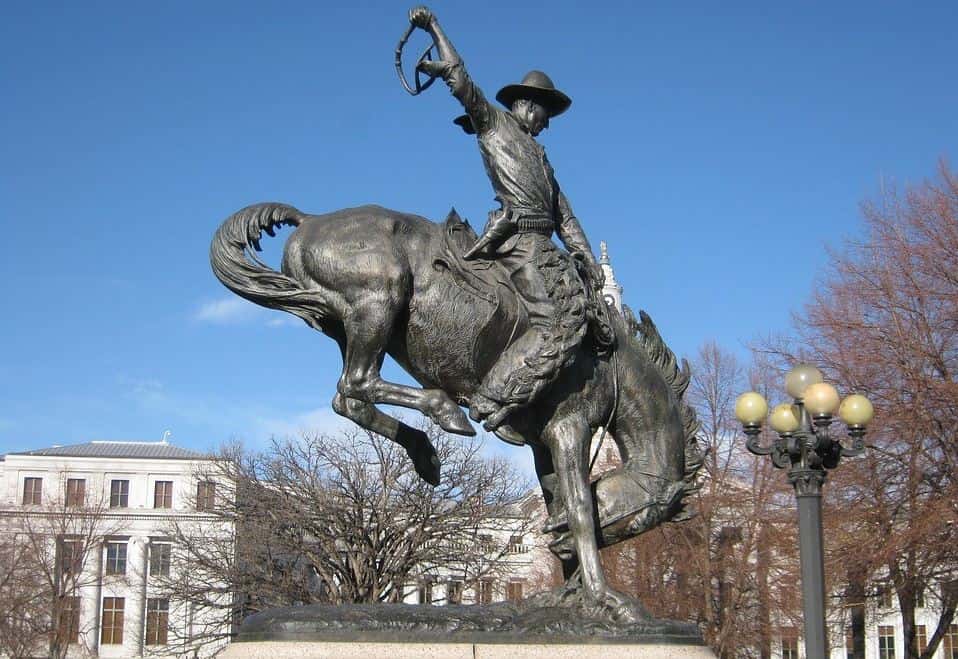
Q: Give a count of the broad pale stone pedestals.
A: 1